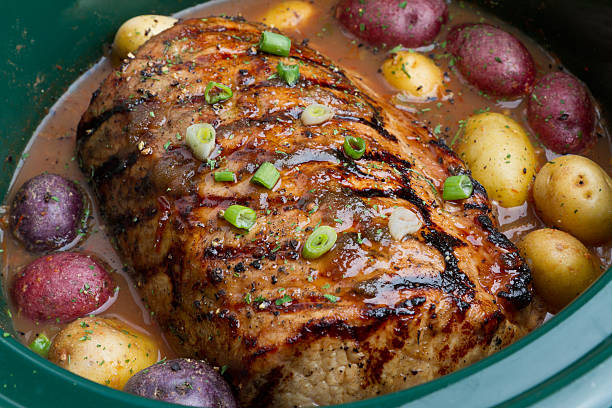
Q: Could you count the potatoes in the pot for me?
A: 13